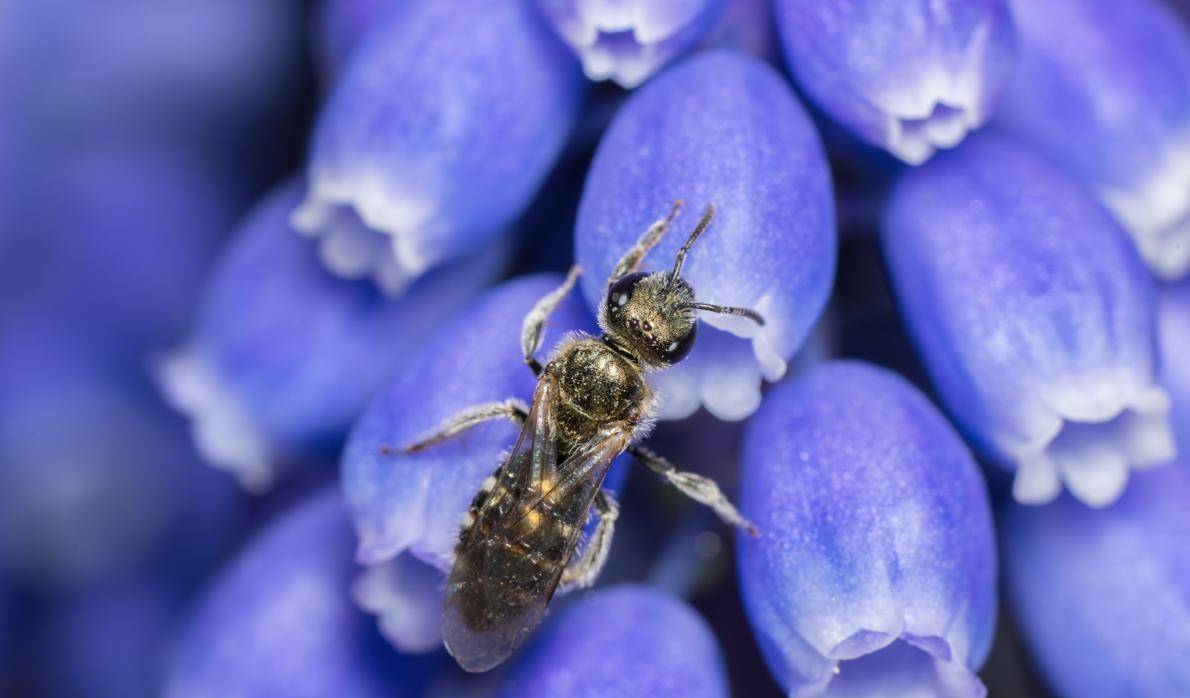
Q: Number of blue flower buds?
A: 12